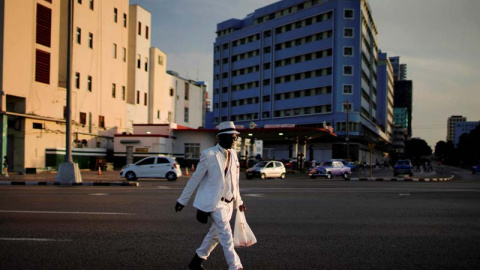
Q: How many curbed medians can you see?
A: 2